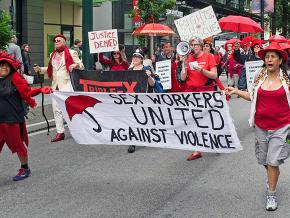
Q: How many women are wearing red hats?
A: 2